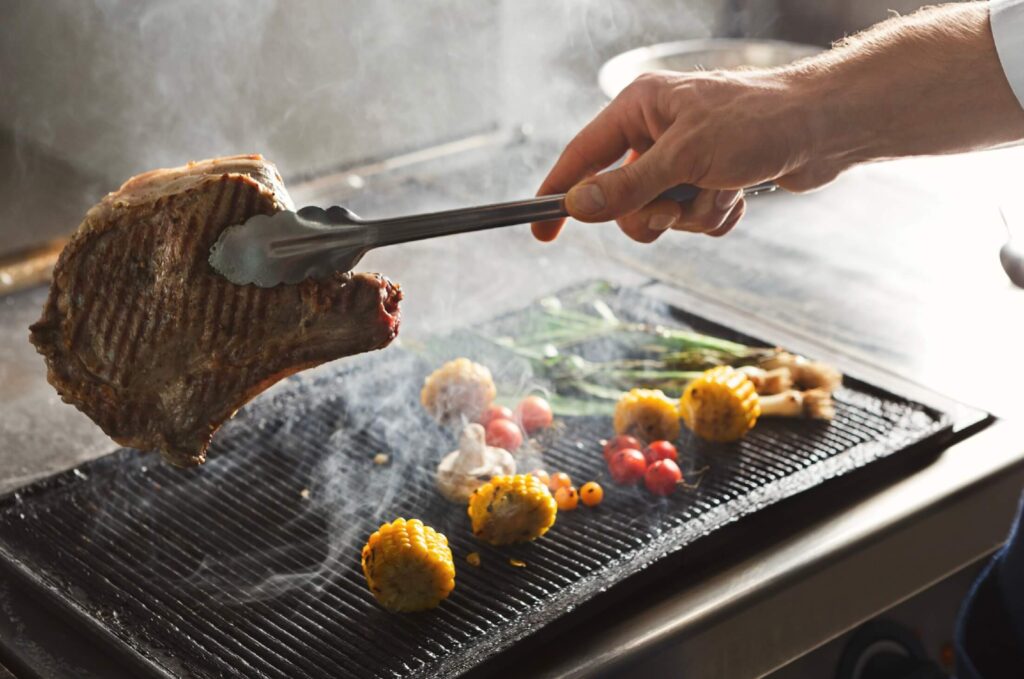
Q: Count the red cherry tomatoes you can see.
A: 7